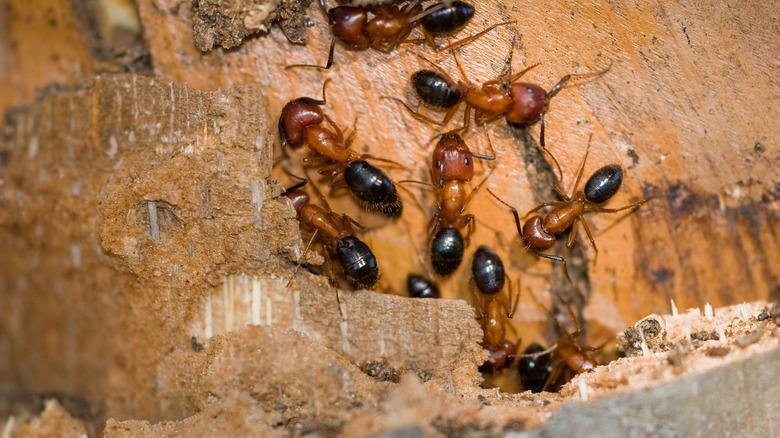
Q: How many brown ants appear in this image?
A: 9